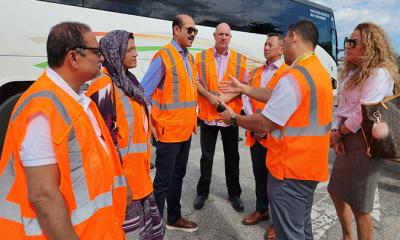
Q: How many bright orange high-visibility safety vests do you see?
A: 6